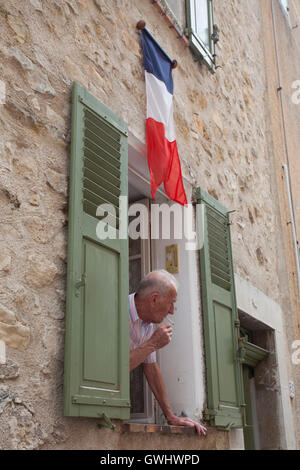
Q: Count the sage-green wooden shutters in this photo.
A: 2